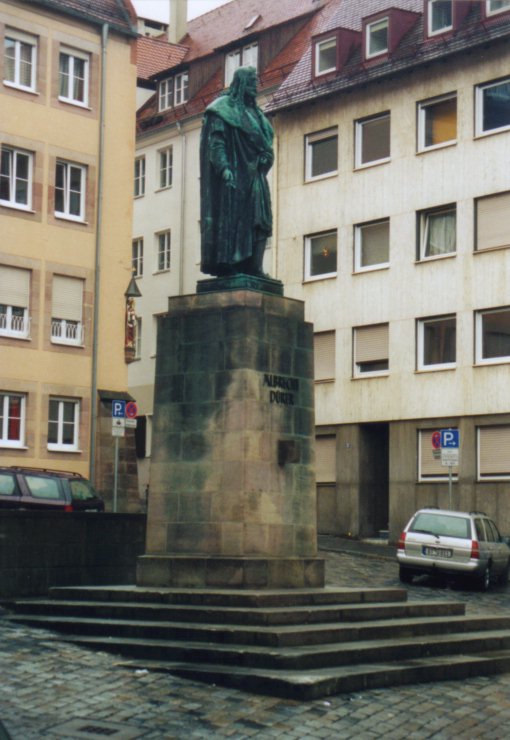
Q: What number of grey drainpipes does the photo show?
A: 2